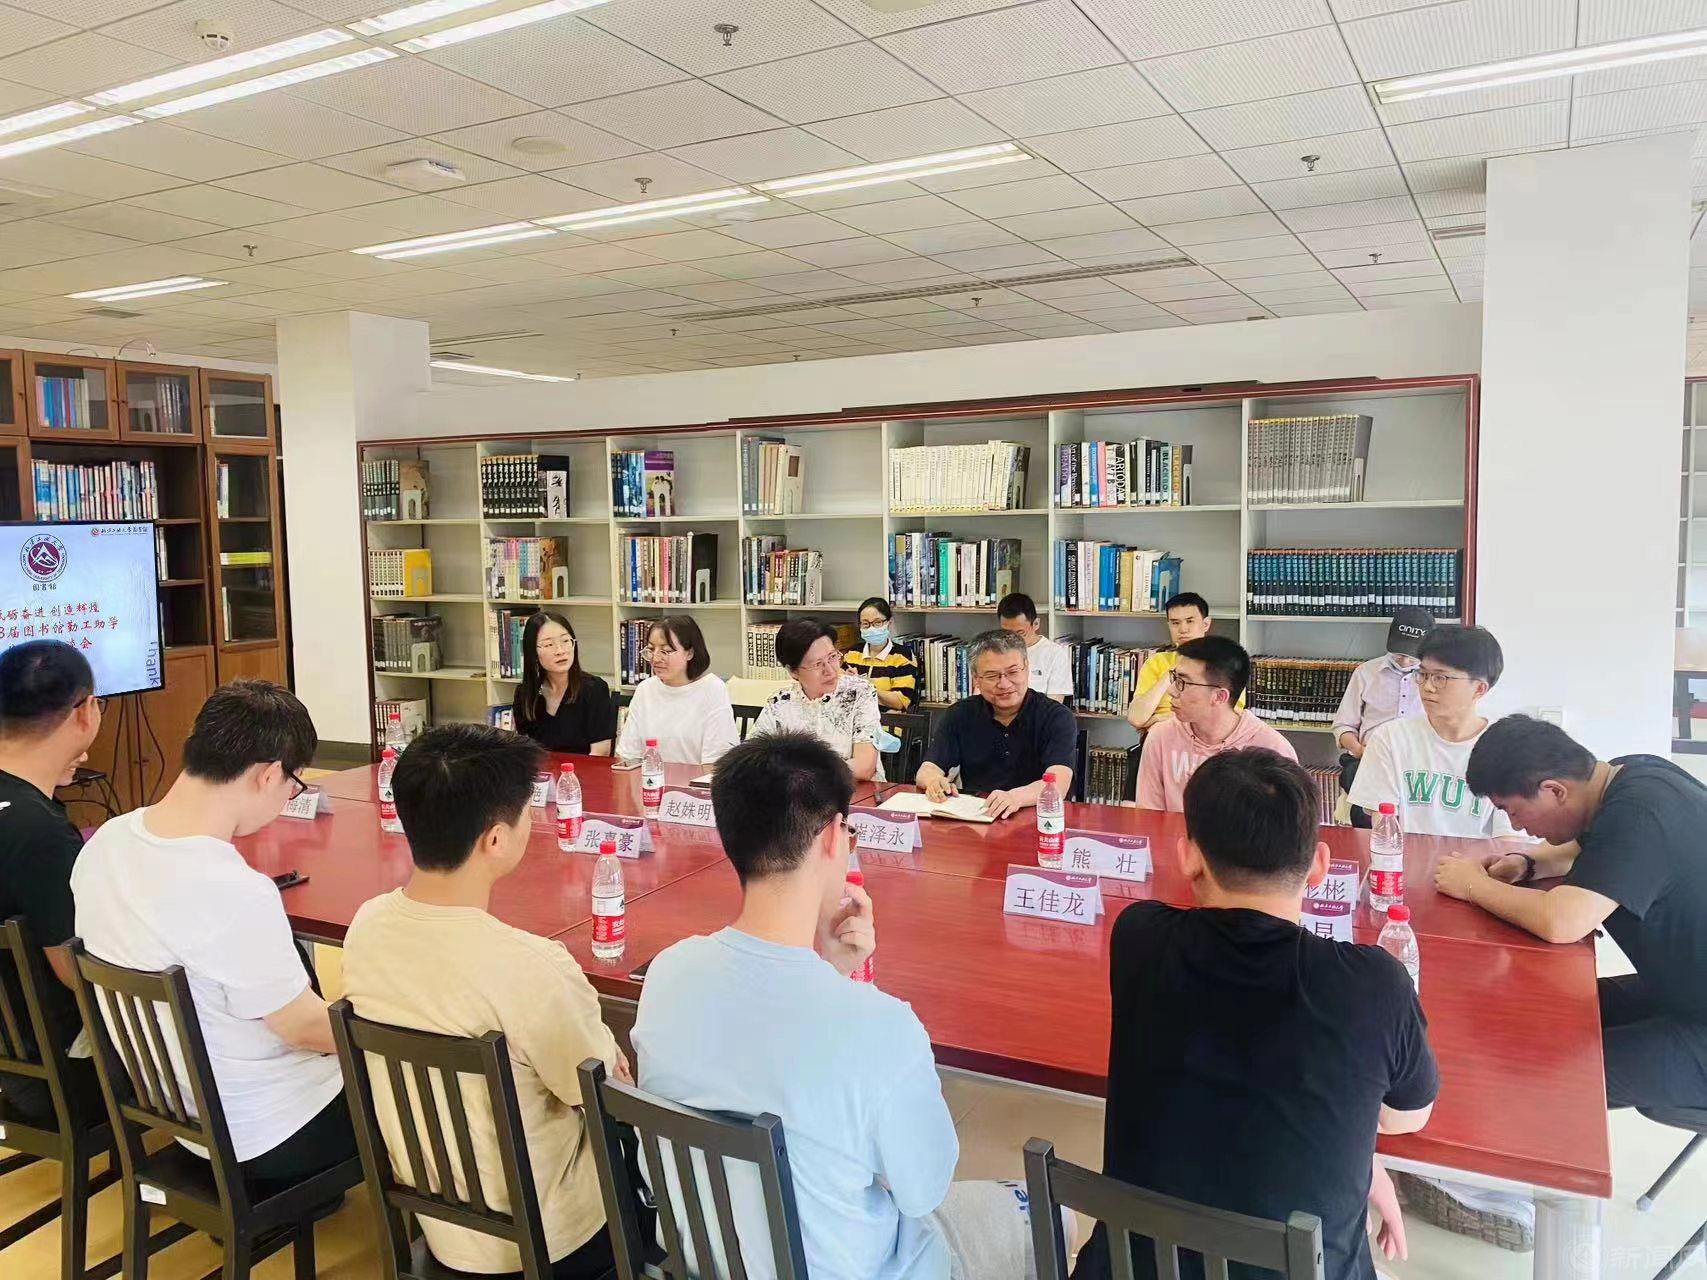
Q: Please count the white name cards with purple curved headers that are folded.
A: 9